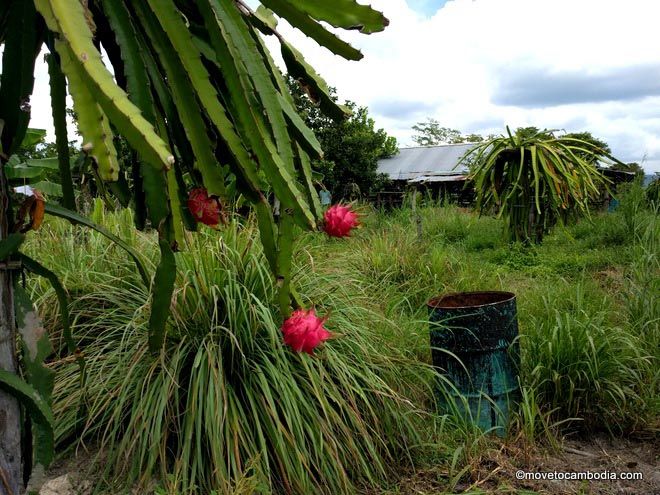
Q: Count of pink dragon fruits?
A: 3